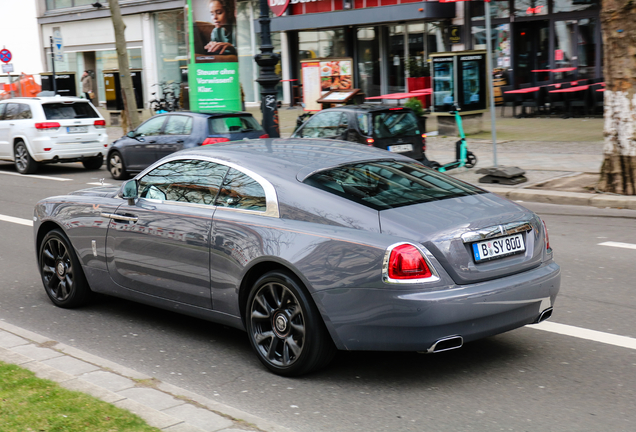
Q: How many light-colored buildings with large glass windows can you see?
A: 1